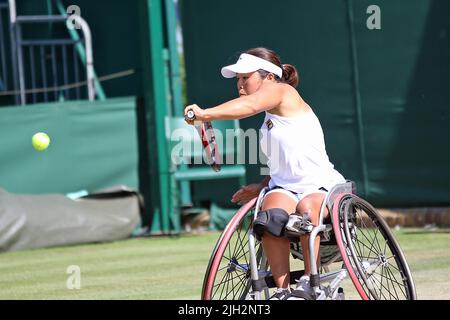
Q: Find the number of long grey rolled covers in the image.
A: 1